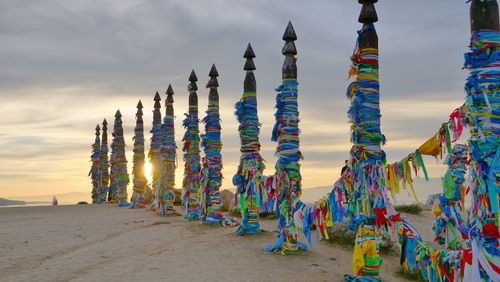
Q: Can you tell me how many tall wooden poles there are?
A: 12